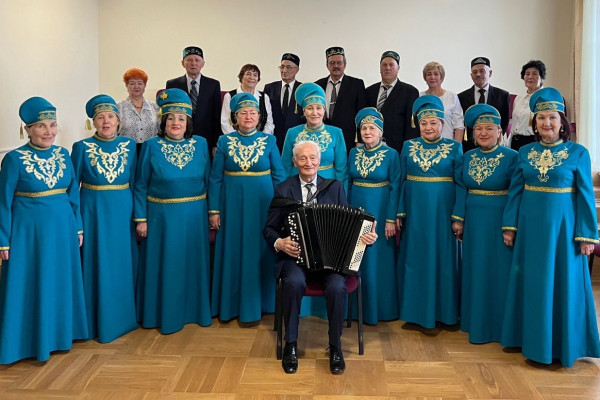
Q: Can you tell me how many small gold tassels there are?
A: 9